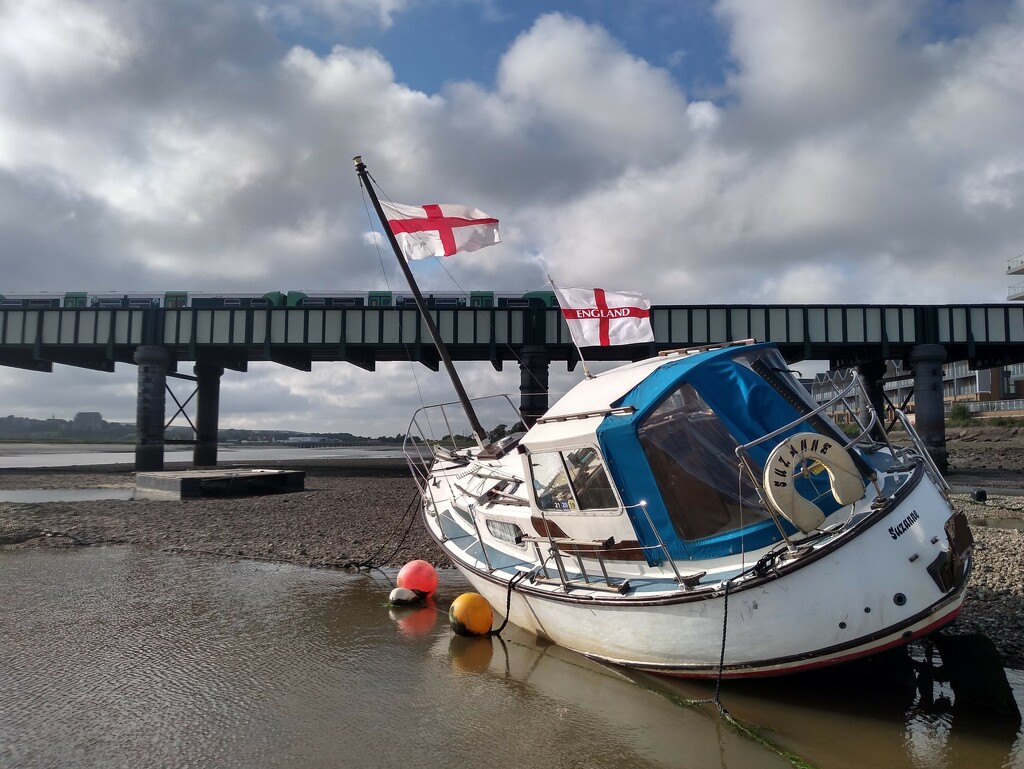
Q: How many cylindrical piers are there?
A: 5